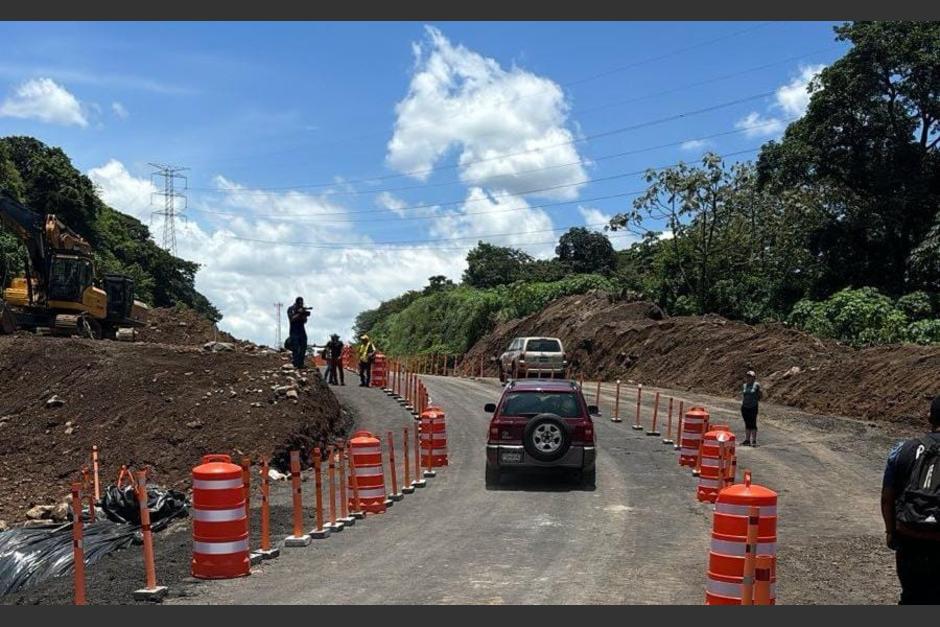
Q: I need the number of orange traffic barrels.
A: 7